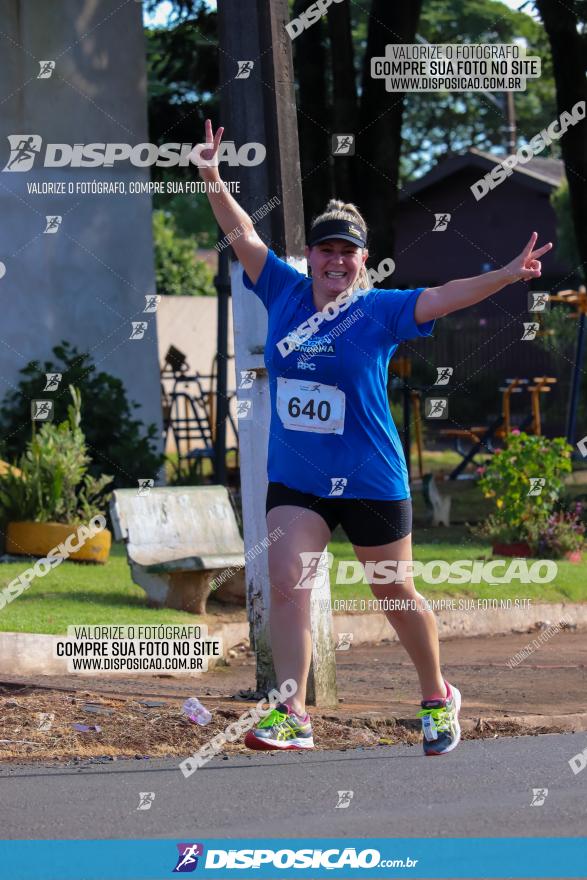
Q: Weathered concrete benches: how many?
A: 1